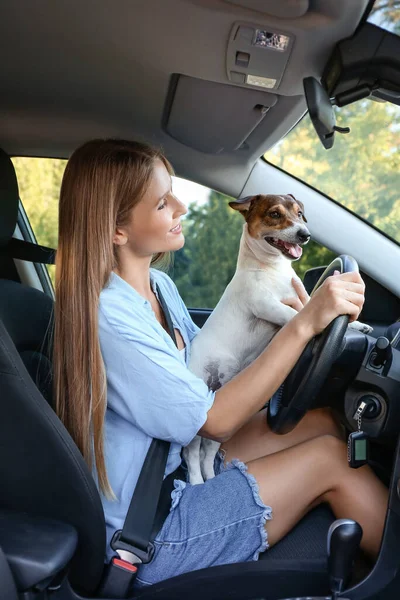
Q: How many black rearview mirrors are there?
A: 1